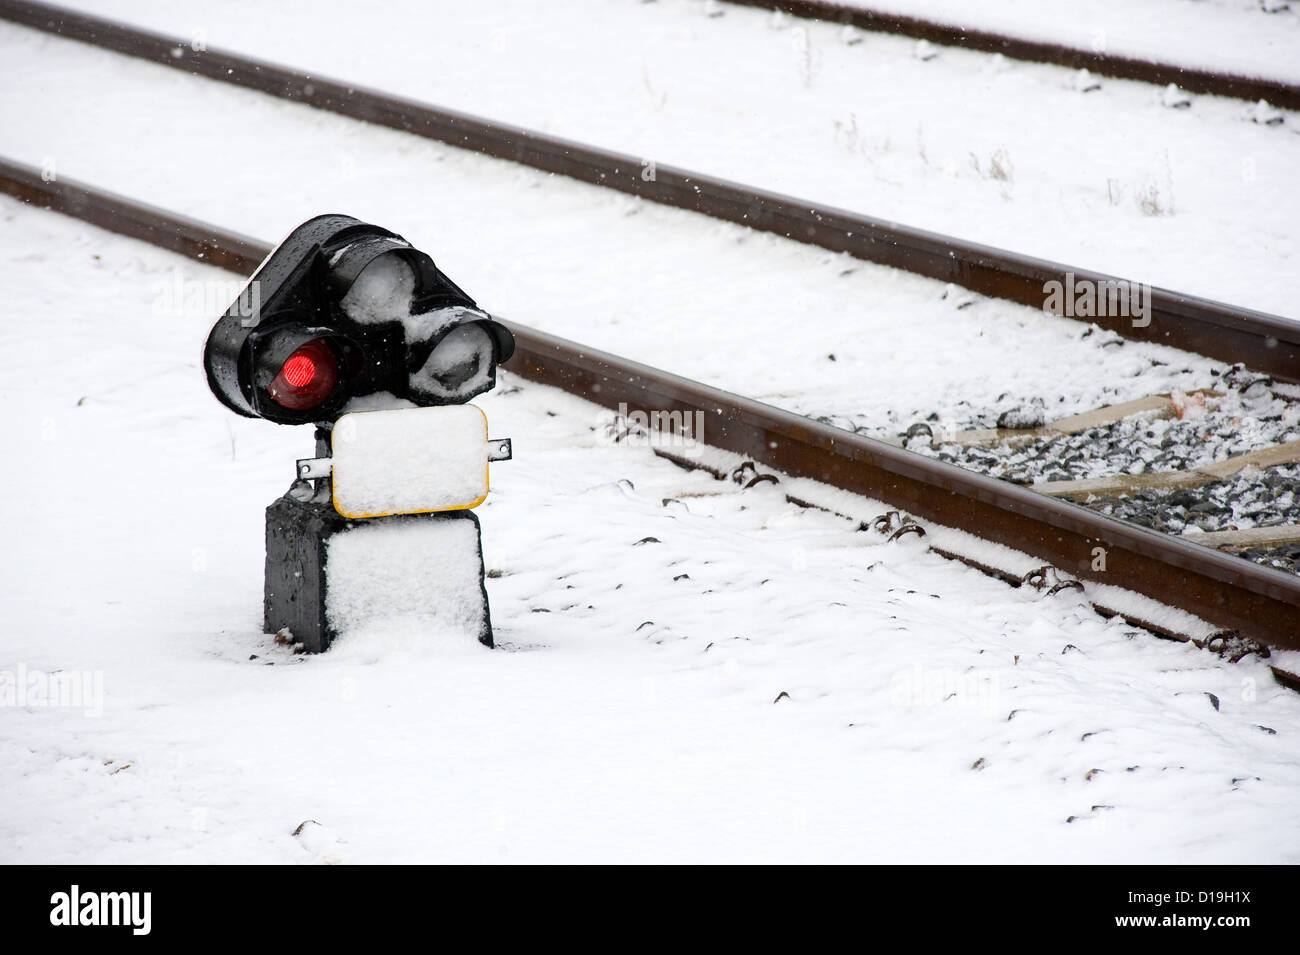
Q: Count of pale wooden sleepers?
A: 3